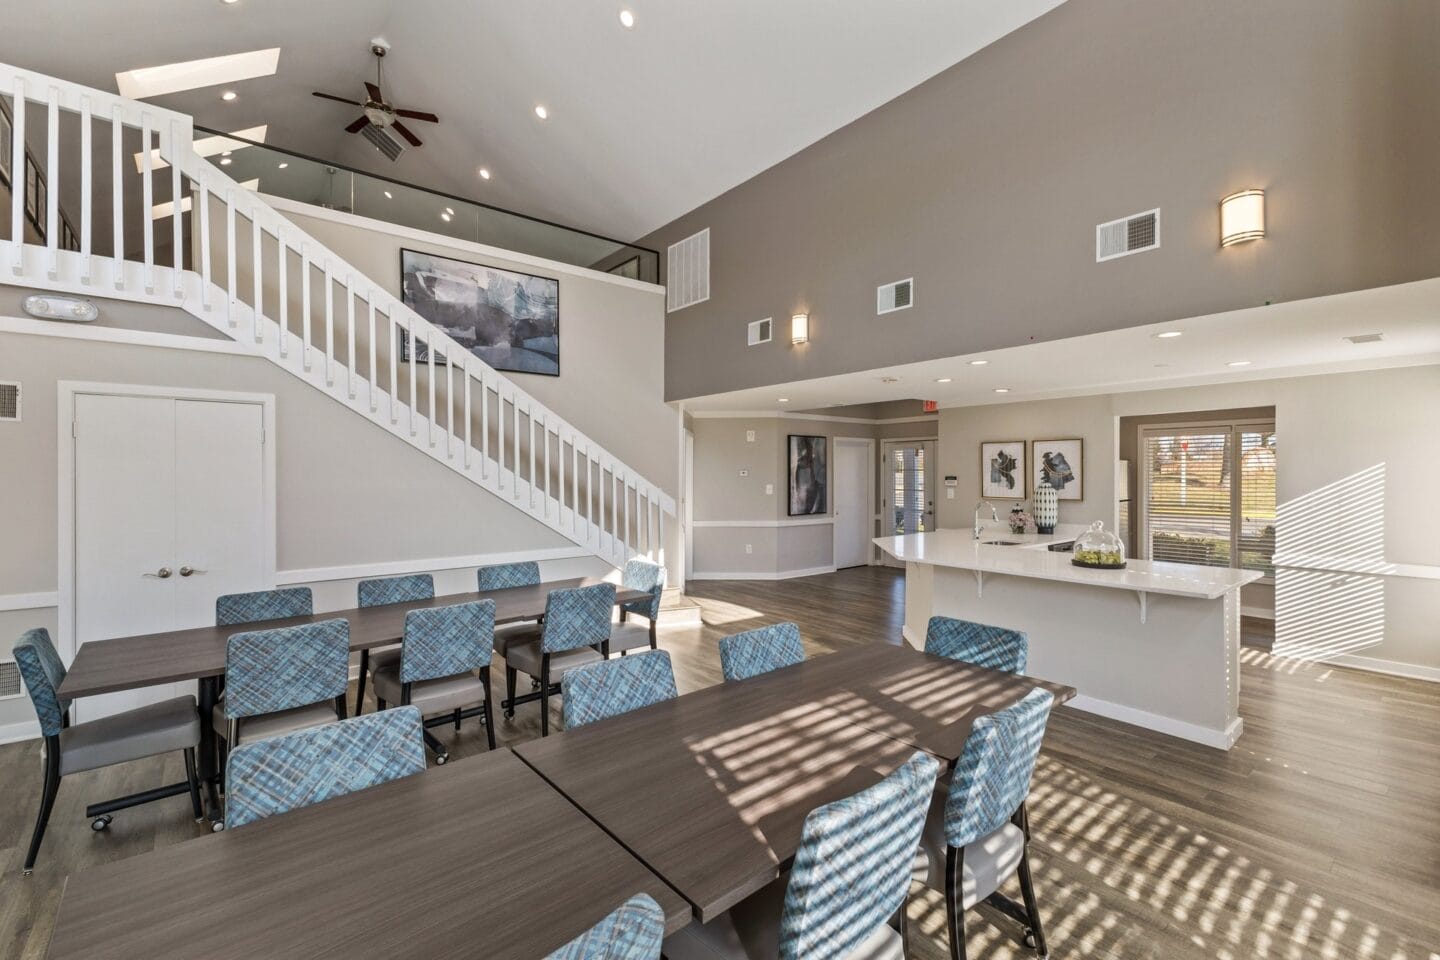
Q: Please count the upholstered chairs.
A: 15